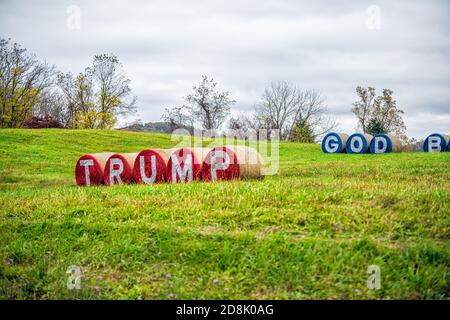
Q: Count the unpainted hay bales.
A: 0